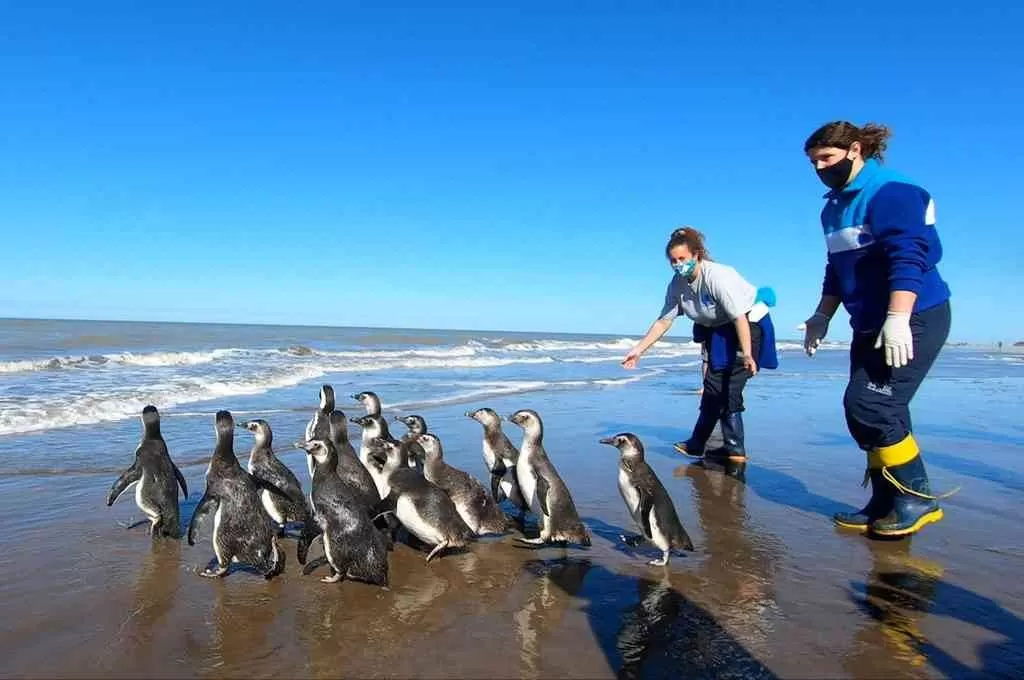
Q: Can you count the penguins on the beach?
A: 14